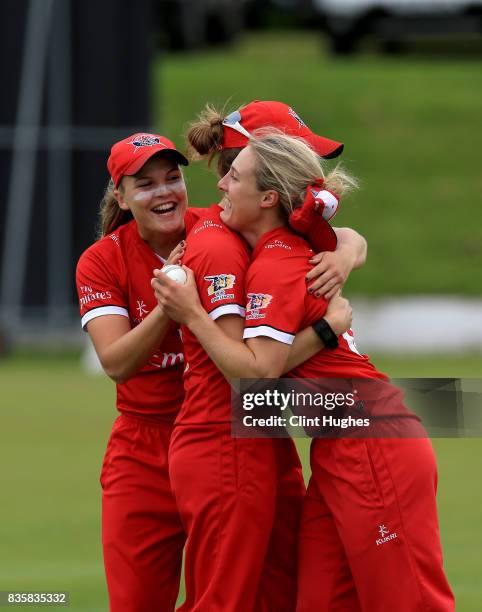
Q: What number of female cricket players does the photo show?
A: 3